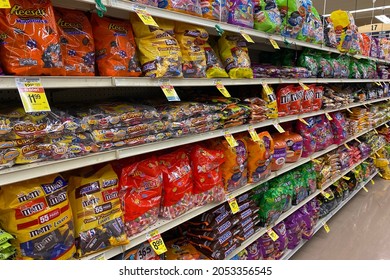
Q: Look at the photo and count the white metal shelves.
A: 6